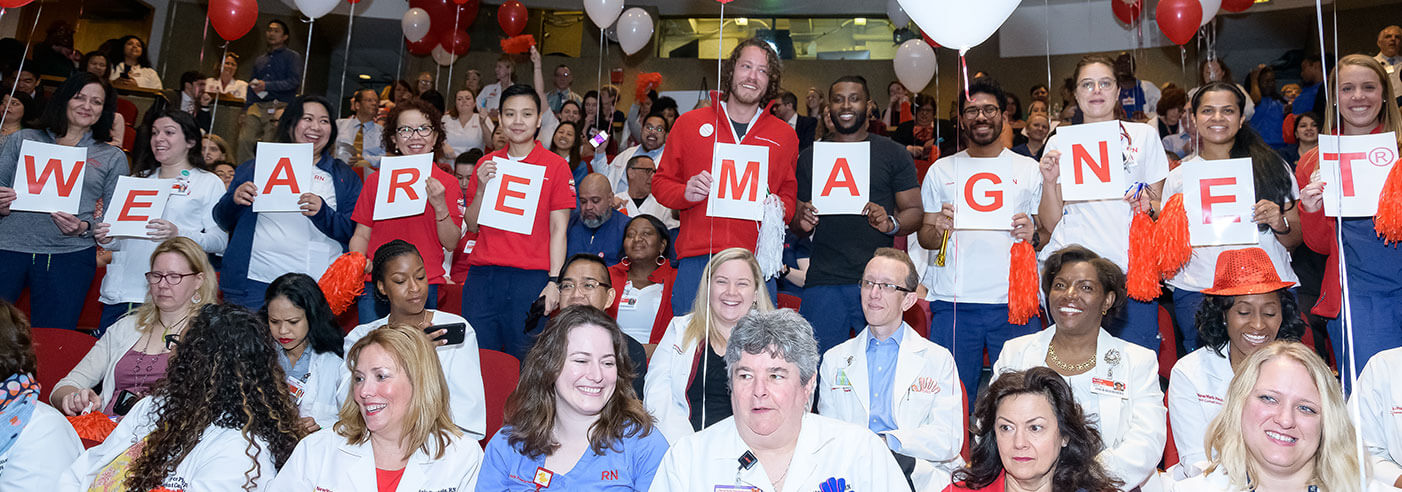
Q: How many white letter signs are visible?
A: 11